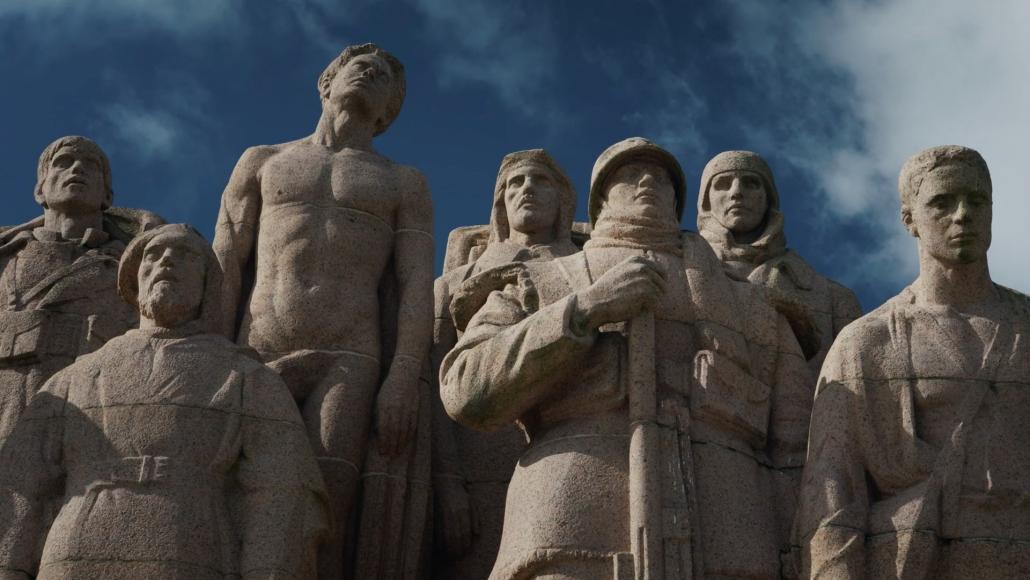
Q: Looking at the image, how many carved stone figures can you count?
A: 7